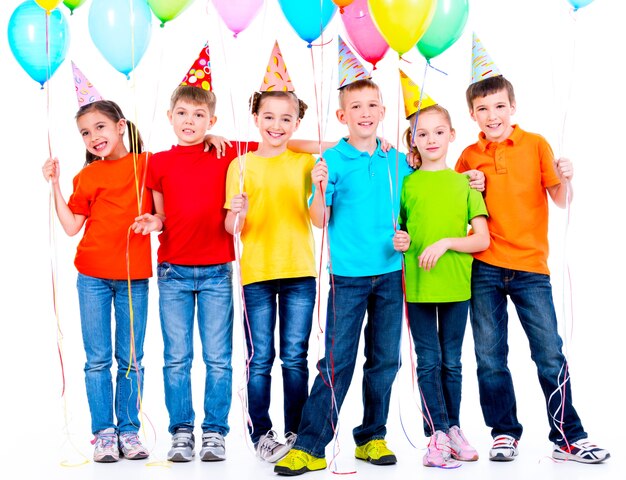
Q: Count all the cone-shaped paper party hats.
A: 6